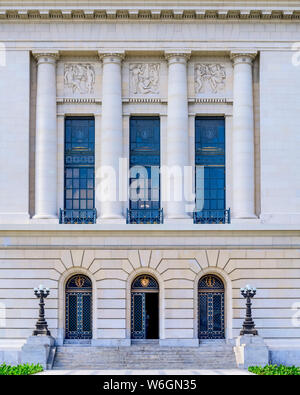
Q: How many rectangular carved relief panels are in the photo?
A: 3